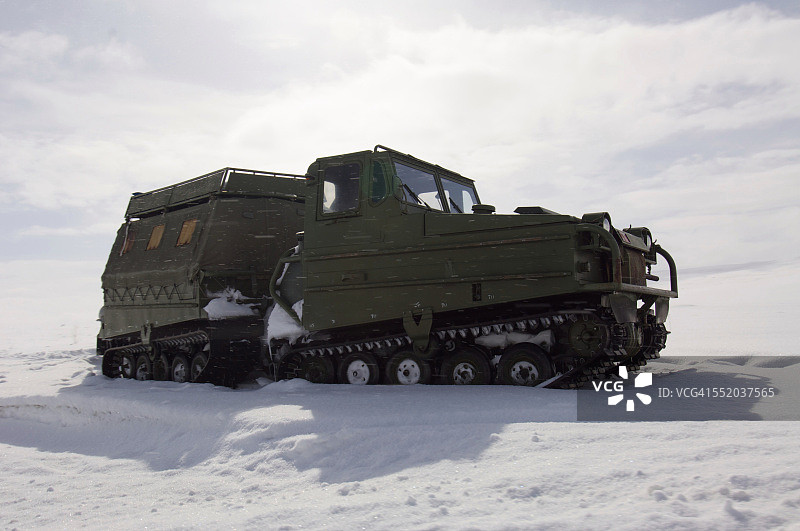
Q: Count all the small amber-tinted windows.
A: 3